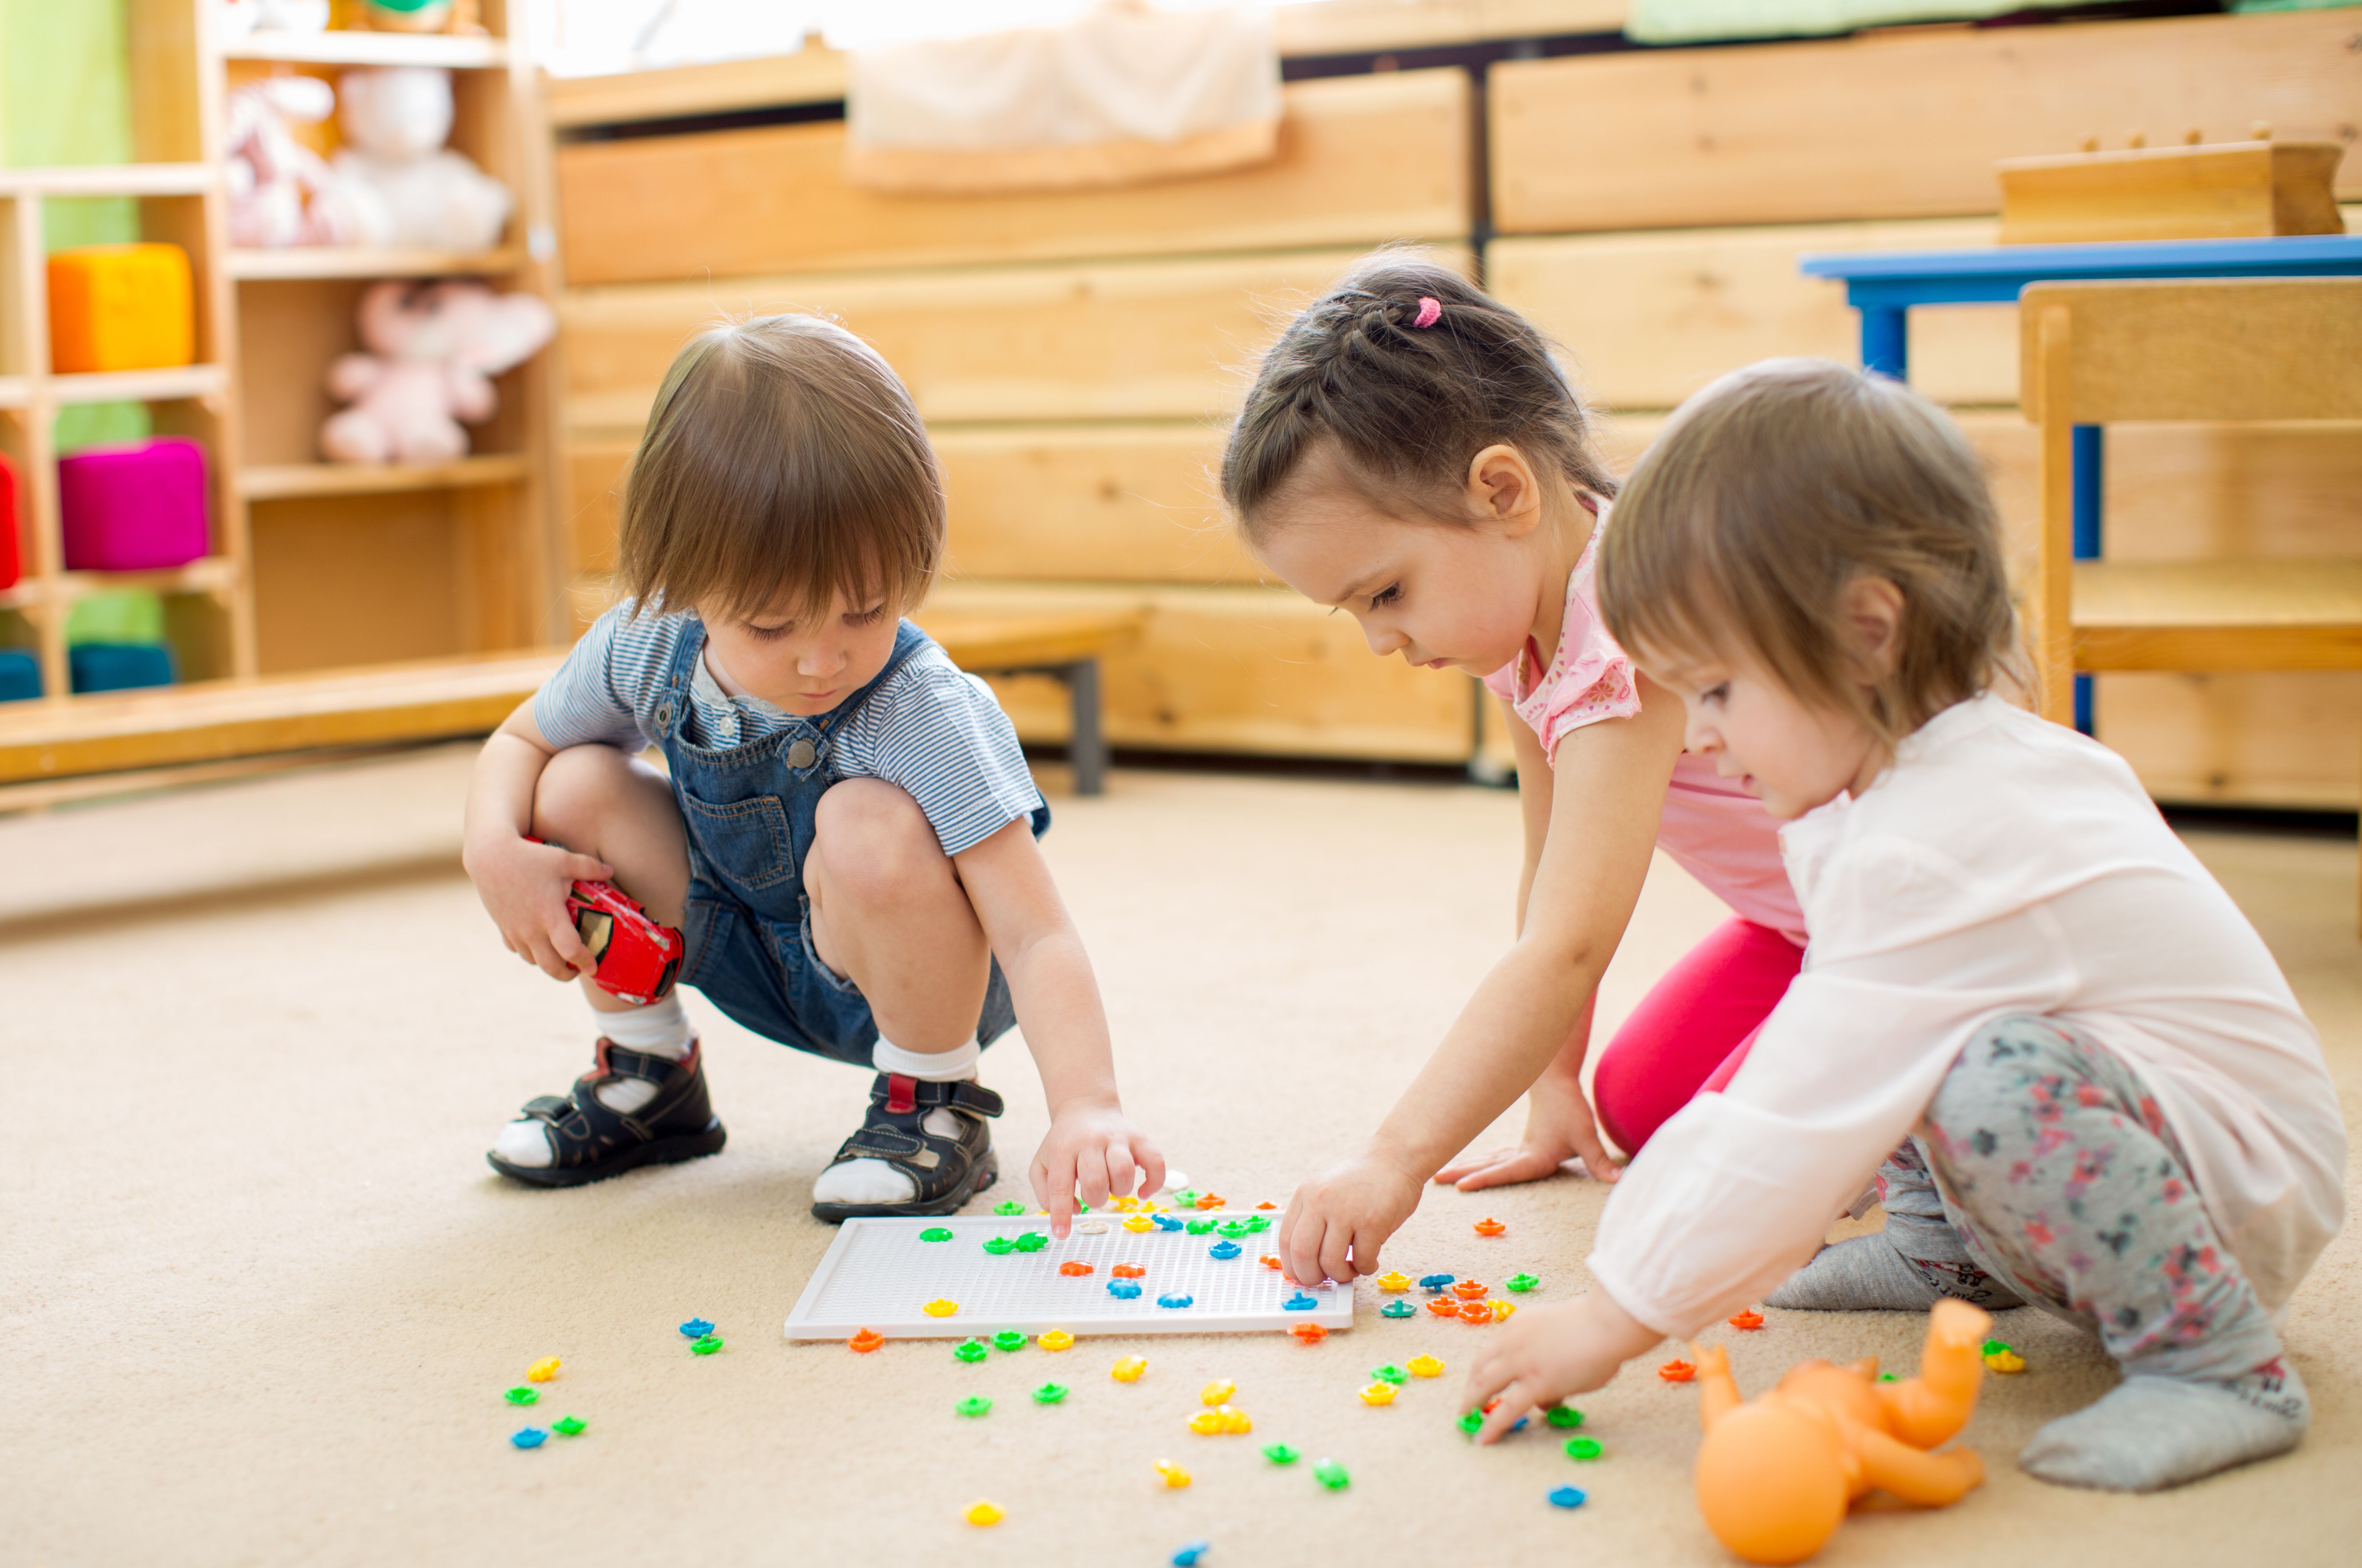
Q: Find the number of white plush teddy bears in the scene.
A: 1